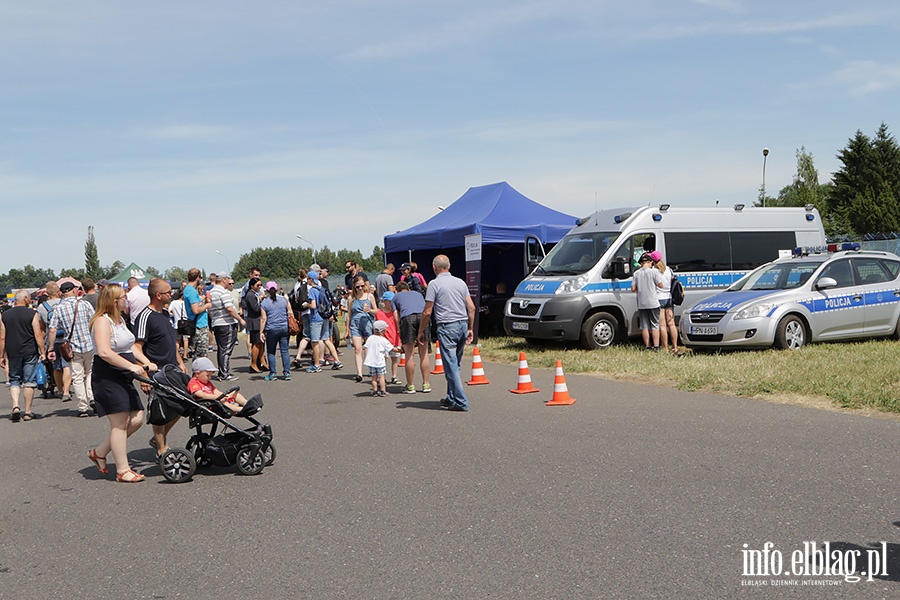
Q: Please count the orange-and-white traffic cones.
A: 5